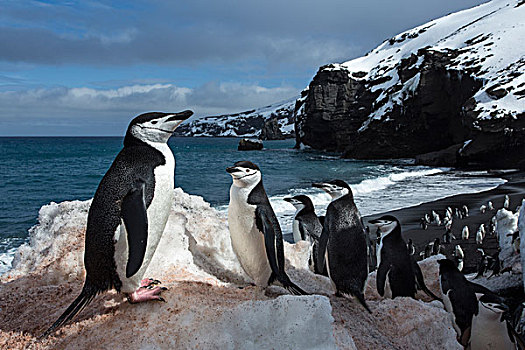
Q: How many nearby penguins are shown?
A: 7